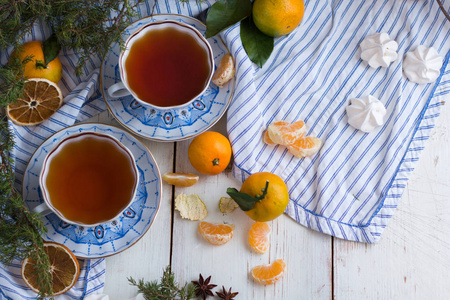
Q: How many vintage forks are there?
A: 0